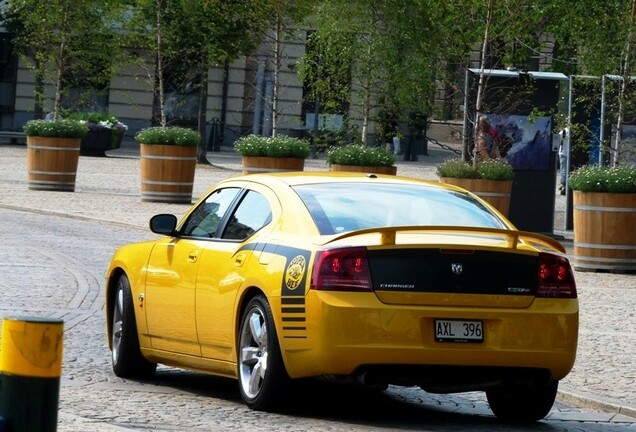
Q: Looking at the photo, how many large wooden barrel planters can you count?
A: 6